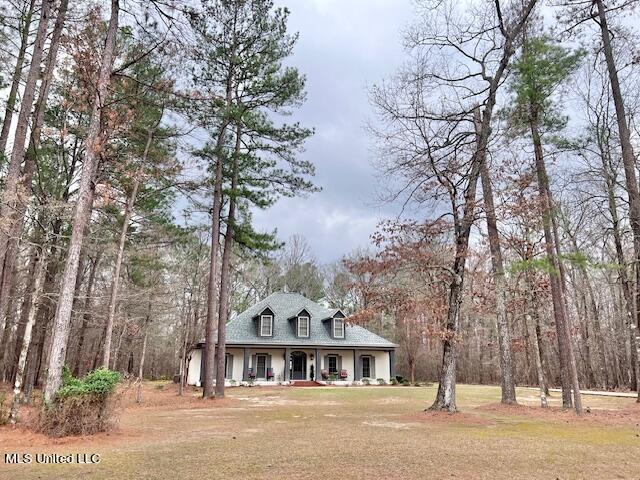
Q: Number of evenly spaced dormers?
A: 3